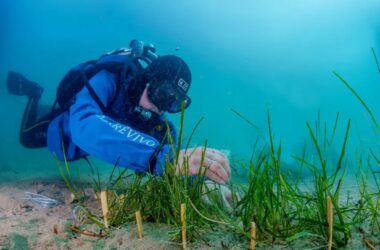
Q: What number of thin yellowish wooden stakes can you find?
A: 5